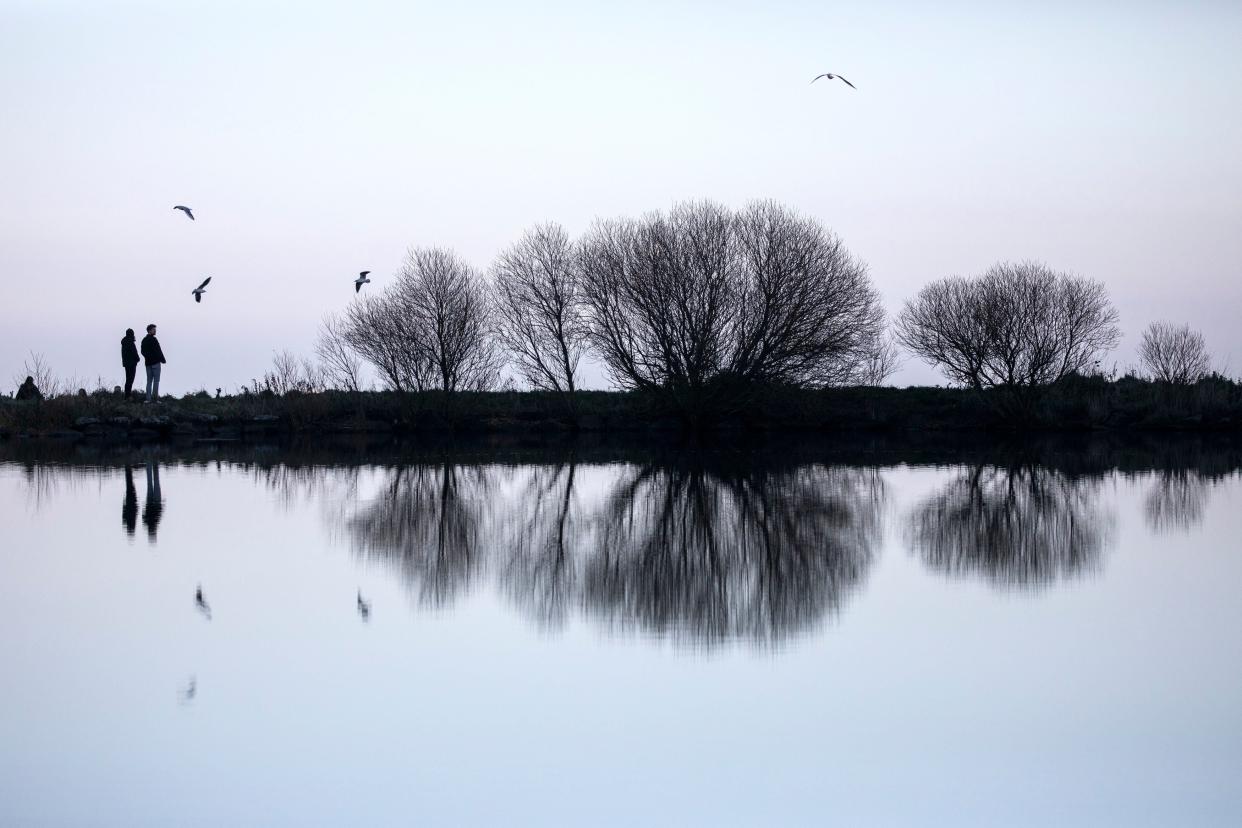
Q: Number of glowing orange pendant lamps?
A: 0